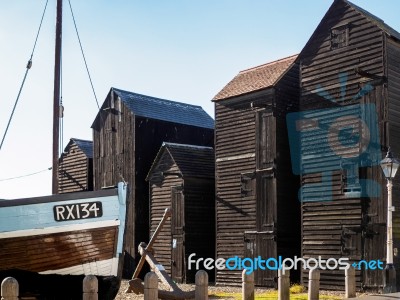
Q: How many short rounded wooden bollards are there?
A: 8